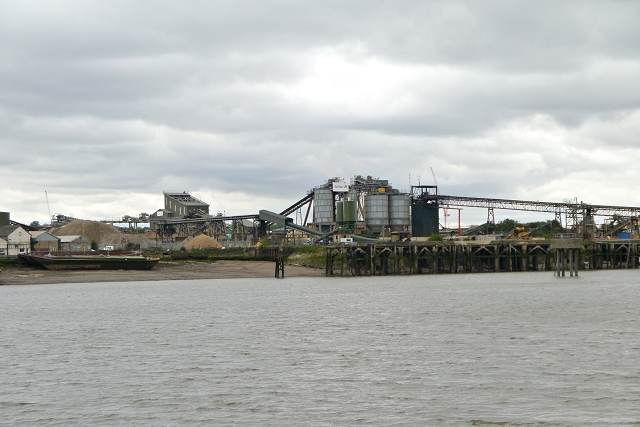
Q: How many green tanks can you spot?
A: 2